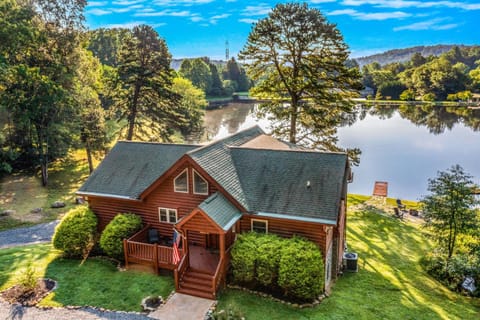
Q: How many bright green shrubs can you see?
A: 5